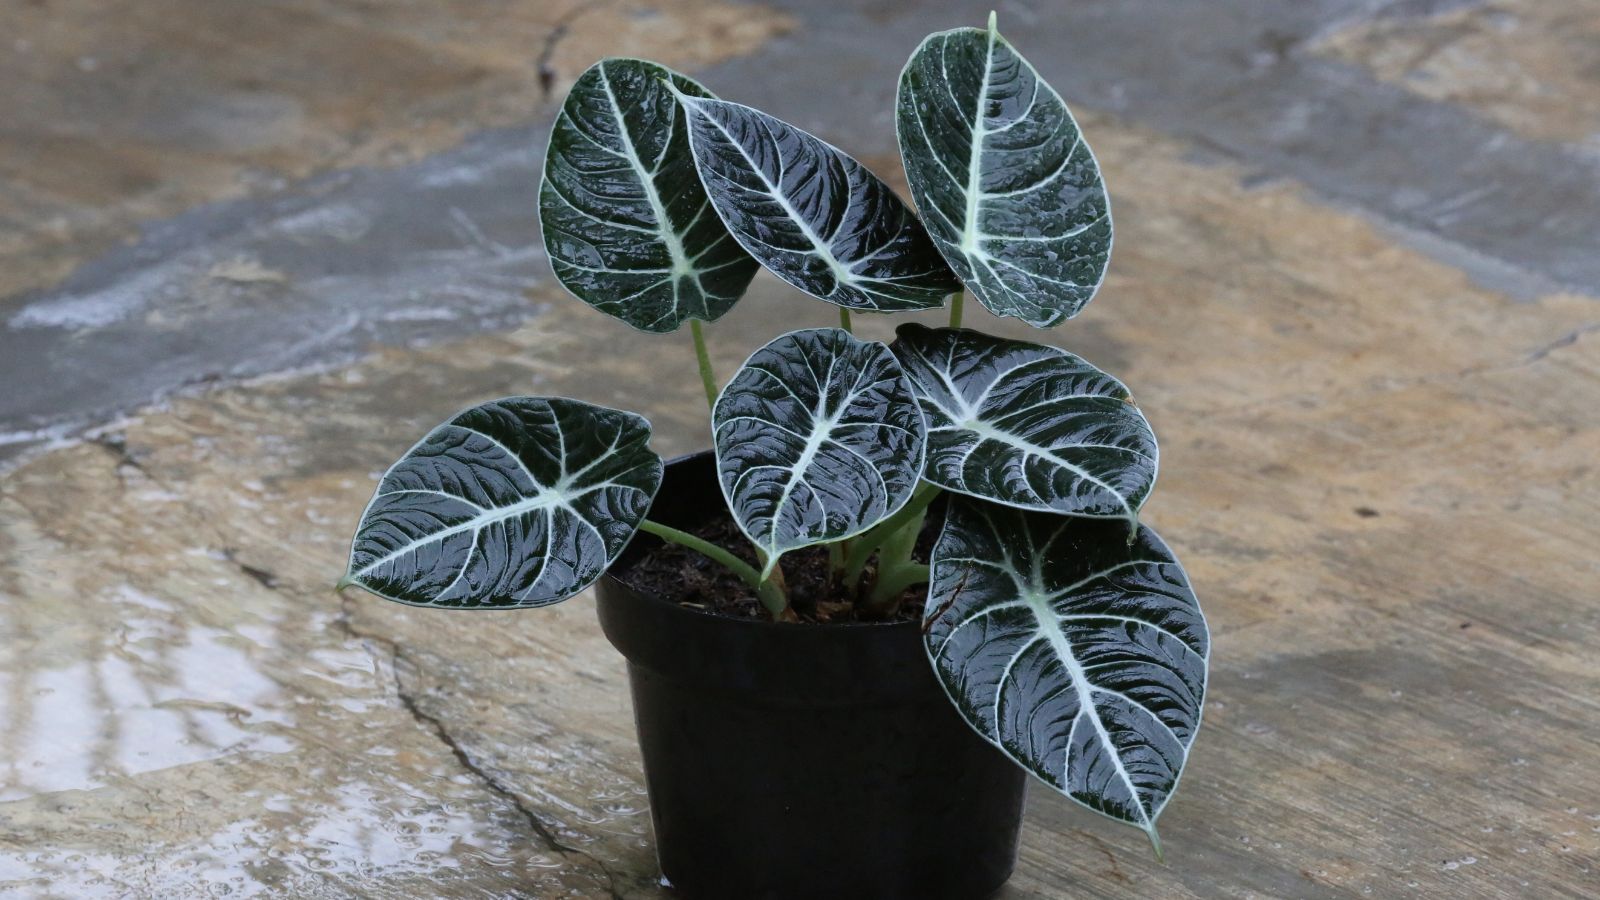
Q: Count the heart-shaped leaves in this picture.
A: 7